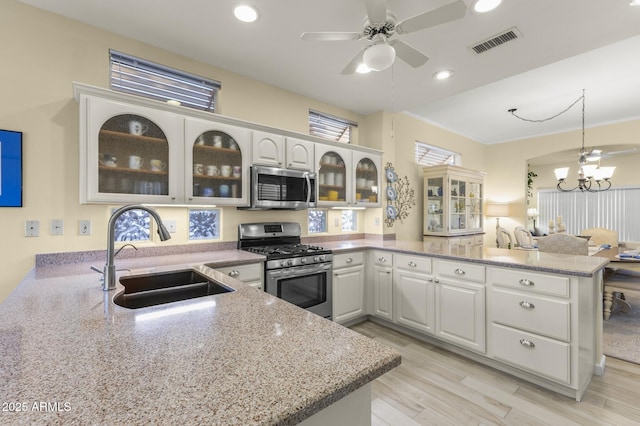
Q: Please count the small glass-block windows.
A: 4